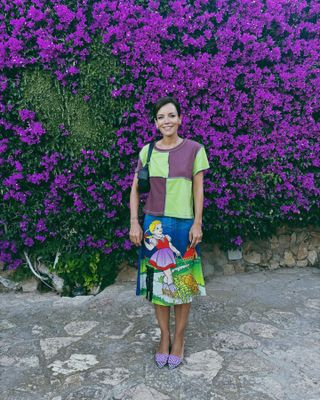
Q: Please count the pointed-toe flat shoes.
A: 2